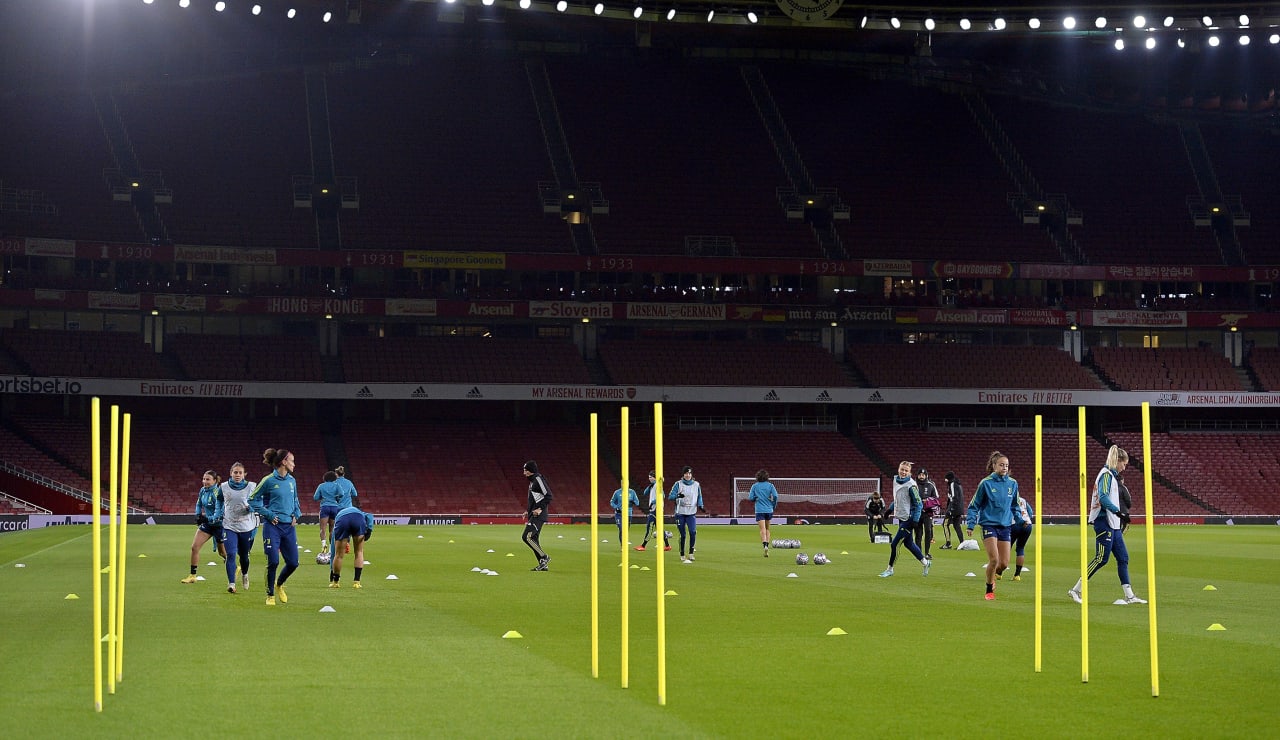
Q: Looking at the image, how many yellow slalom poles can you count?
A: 9